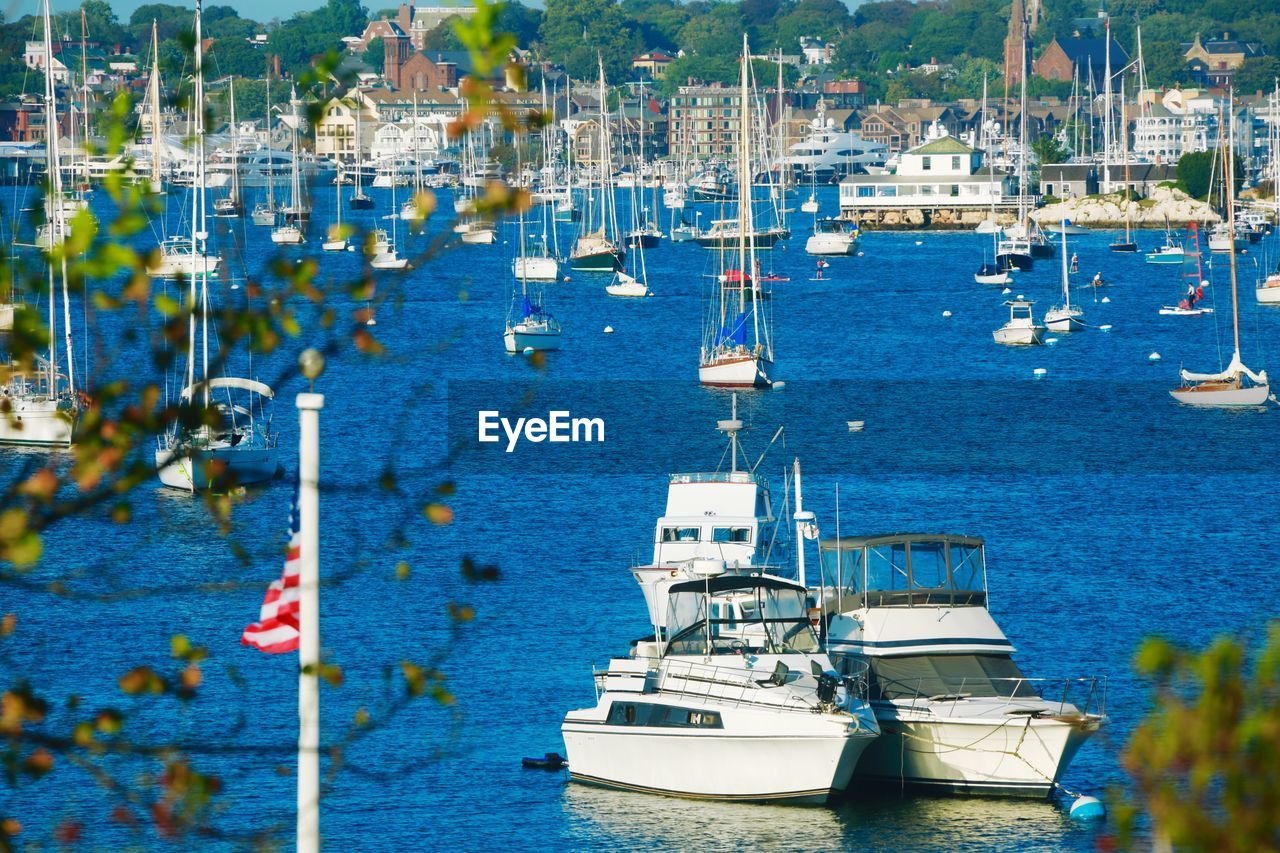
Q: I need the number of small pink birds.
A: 0